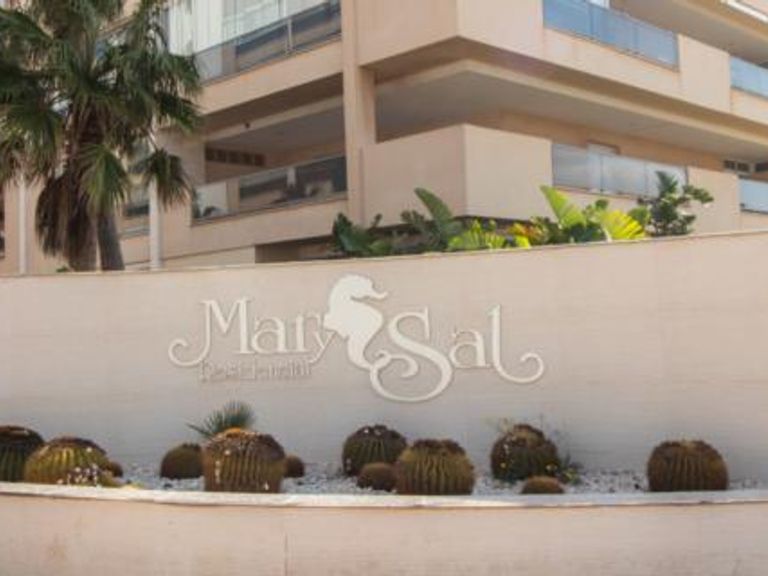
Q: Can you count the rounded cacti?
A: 12